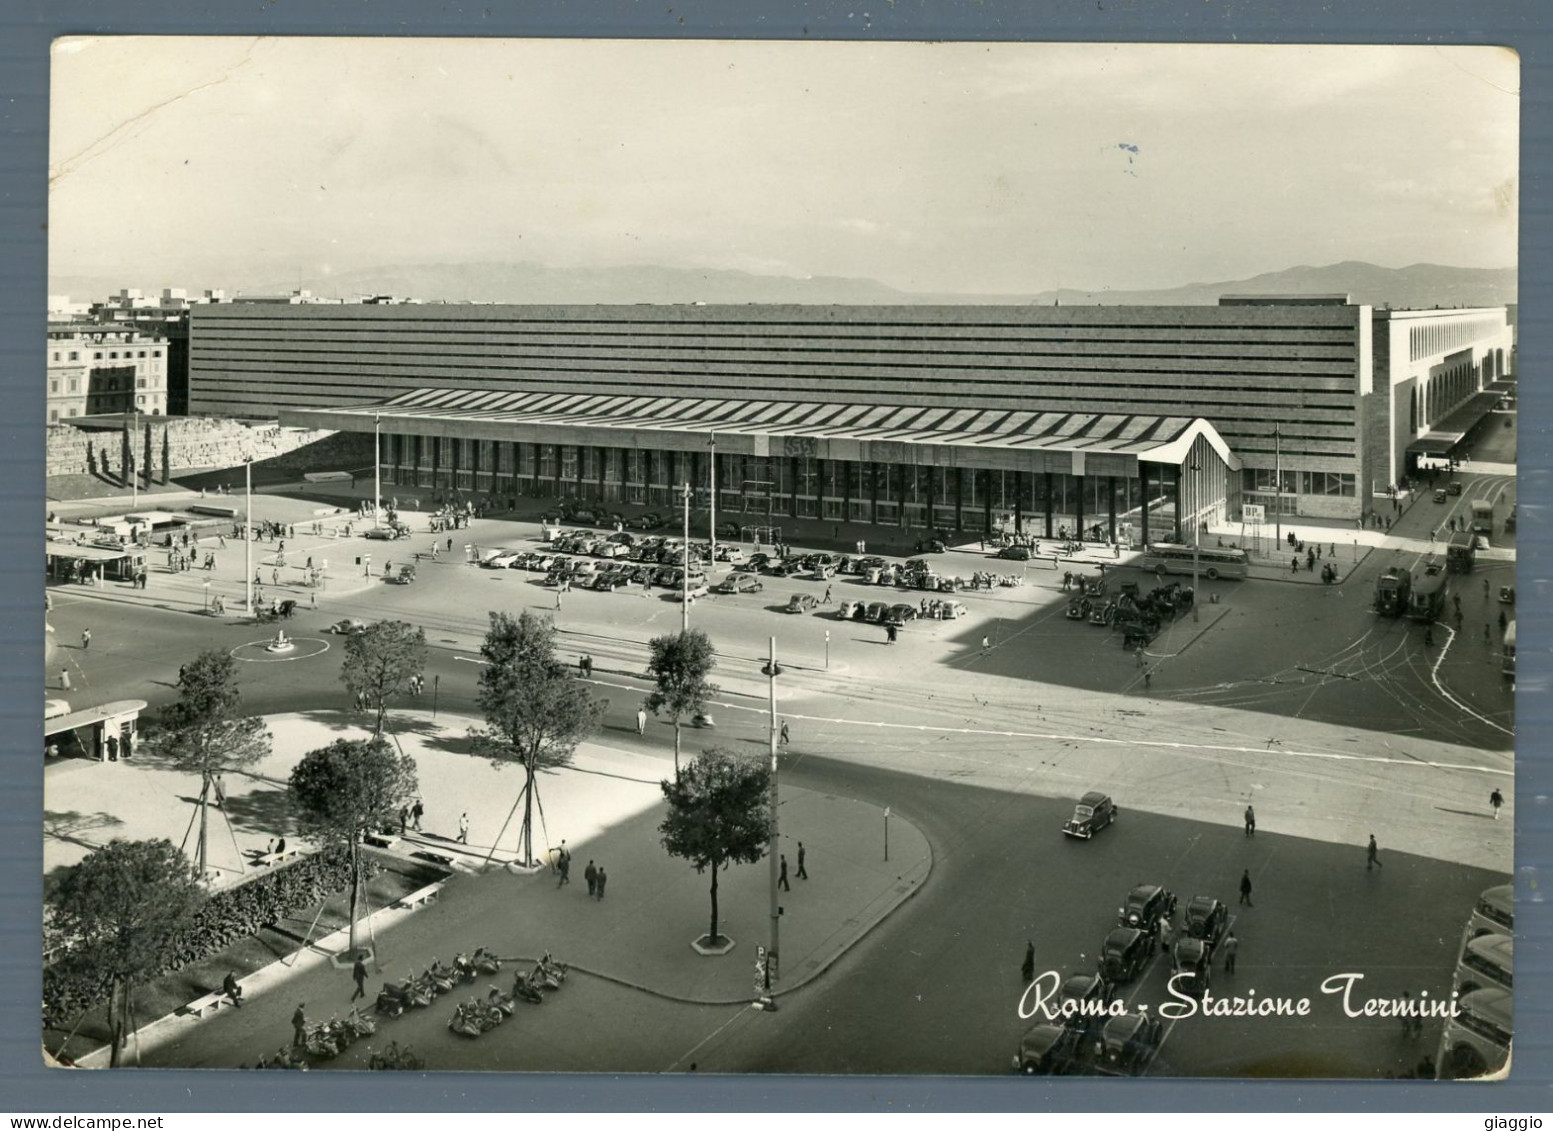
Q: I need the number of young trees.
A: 7